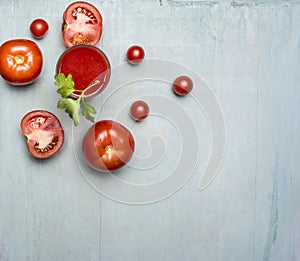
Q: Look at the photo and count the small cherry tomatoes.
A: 4